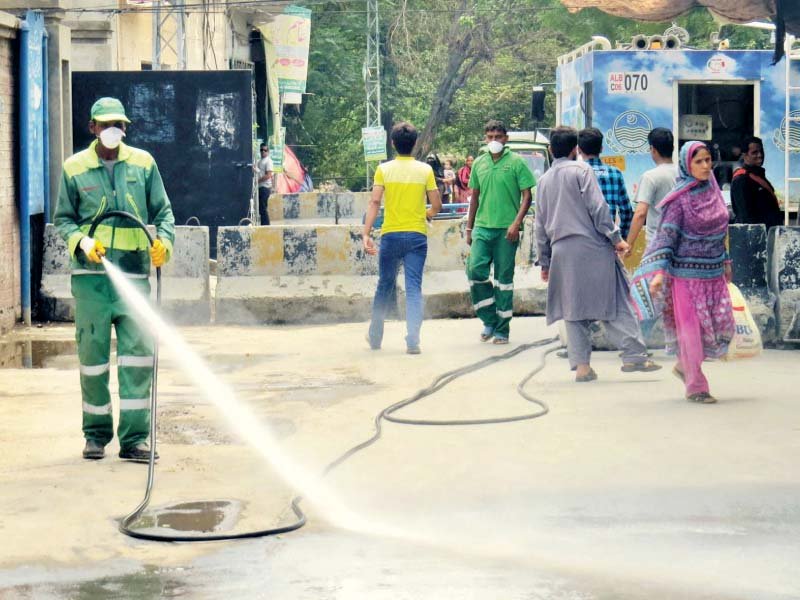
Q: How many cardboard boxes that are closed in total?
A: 0